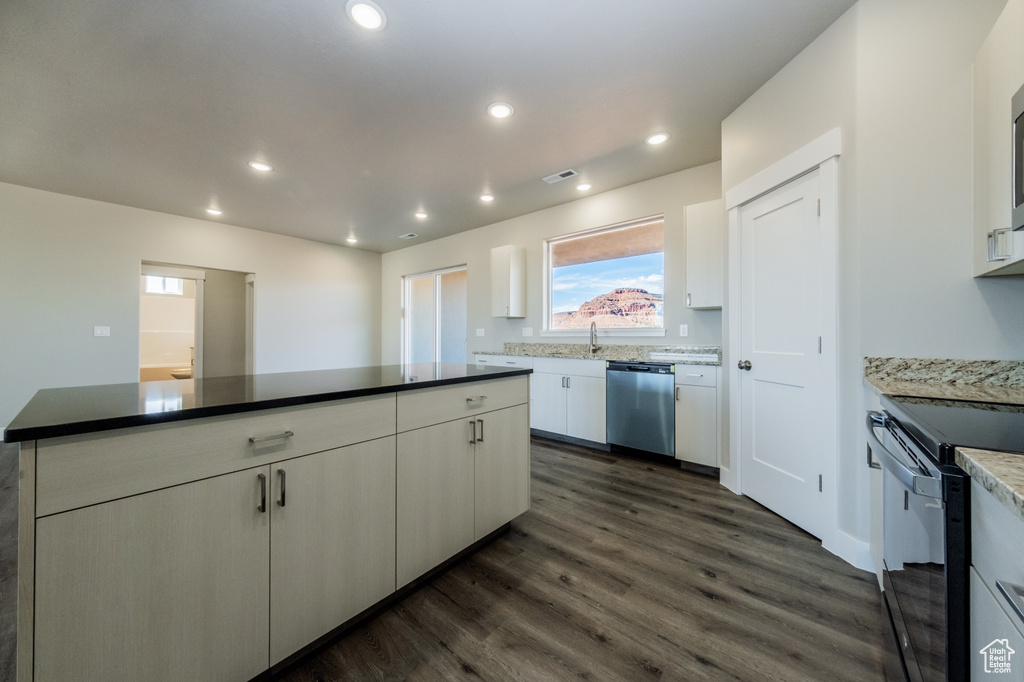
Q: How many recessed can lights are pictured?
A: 9